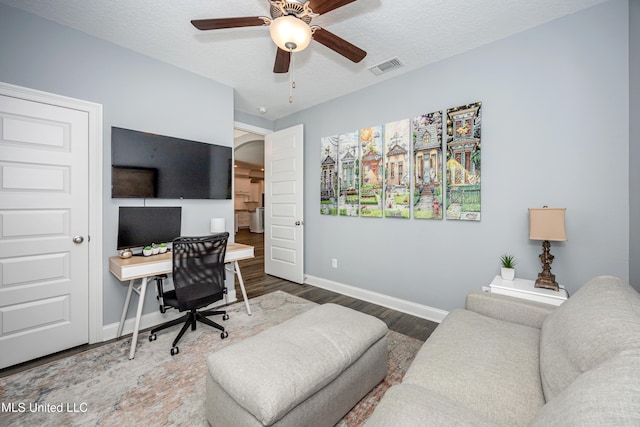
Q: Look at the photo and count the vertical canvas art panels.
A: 6